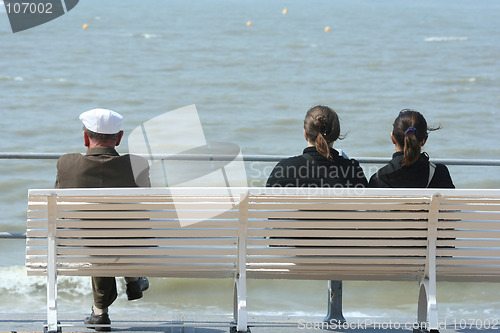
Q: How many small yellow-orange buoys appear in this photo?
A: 4